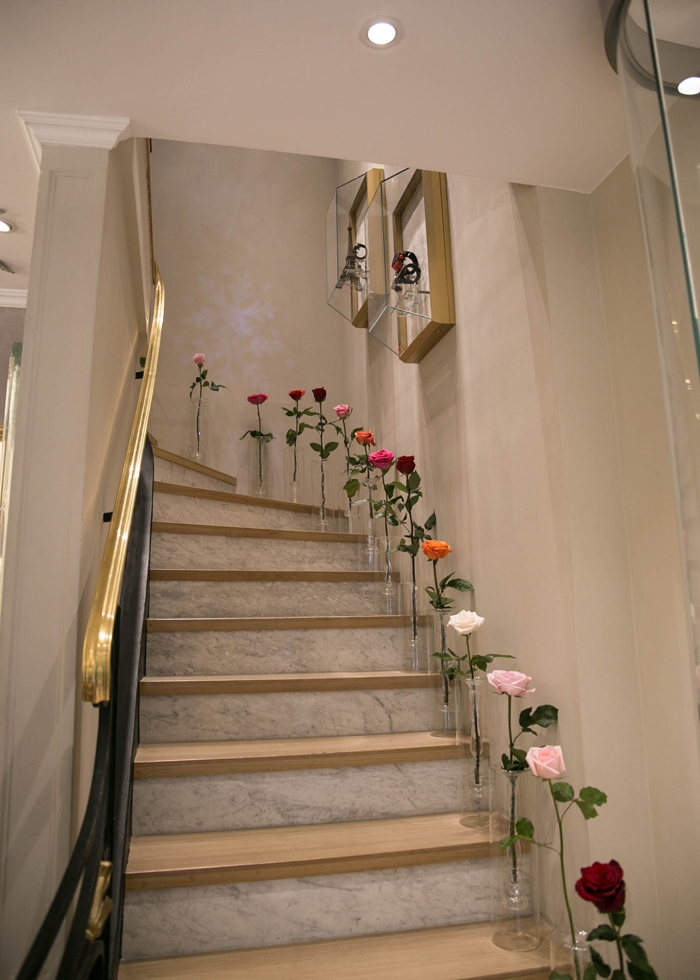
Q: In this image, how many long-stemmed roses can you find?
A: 13